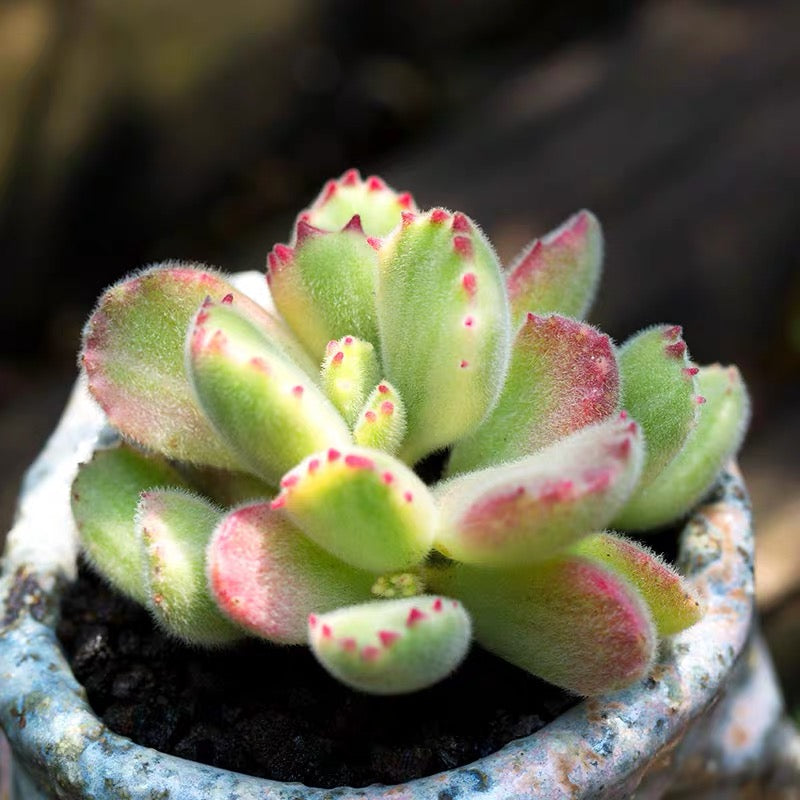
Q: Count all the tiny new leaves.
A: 2